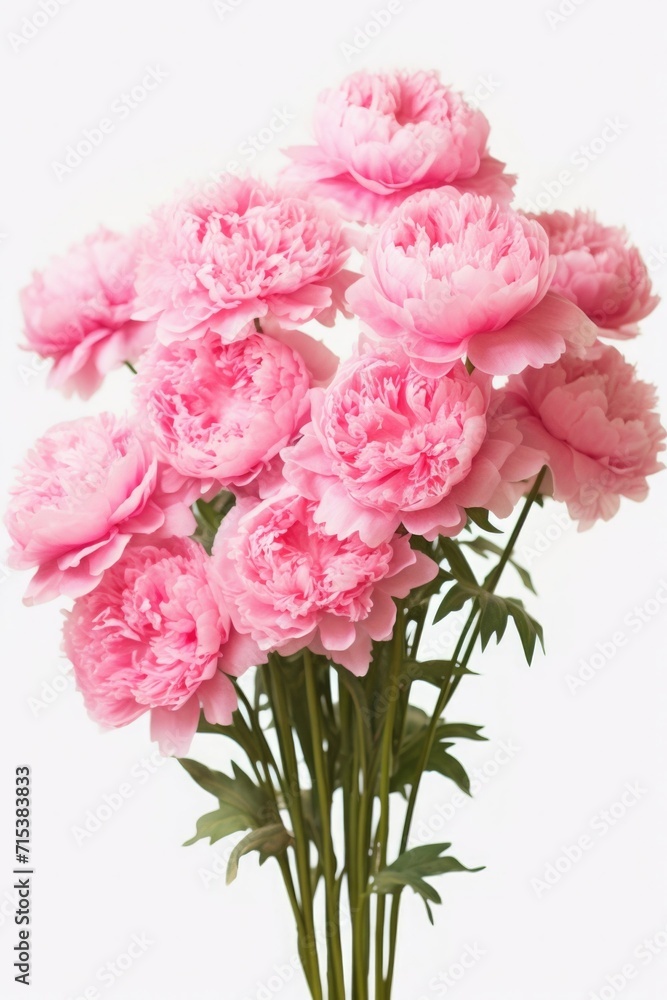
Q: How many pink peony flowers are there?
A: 11